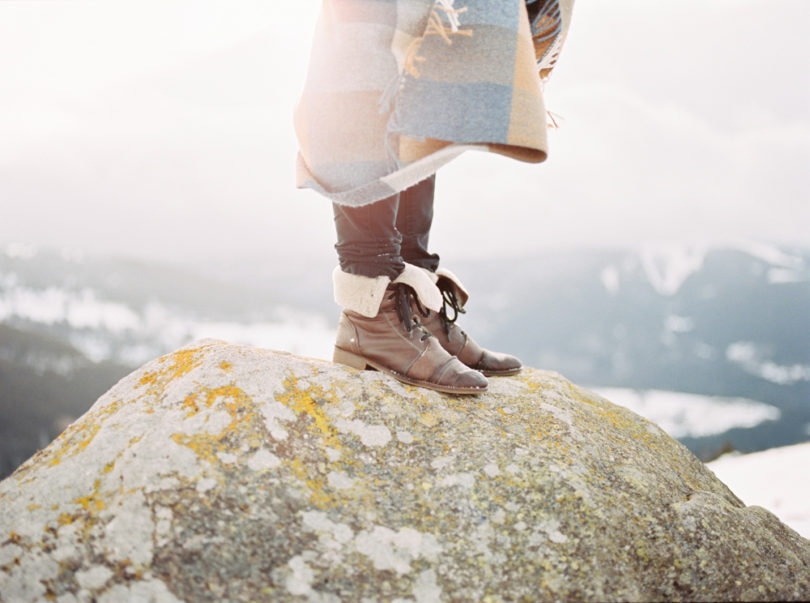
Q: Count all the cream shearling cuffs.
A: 2